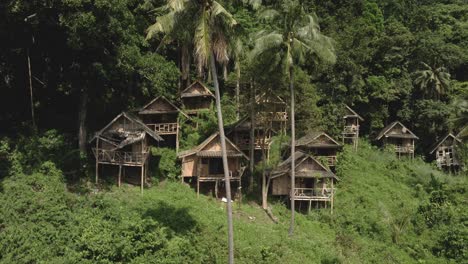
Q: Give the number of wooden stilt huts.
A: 11